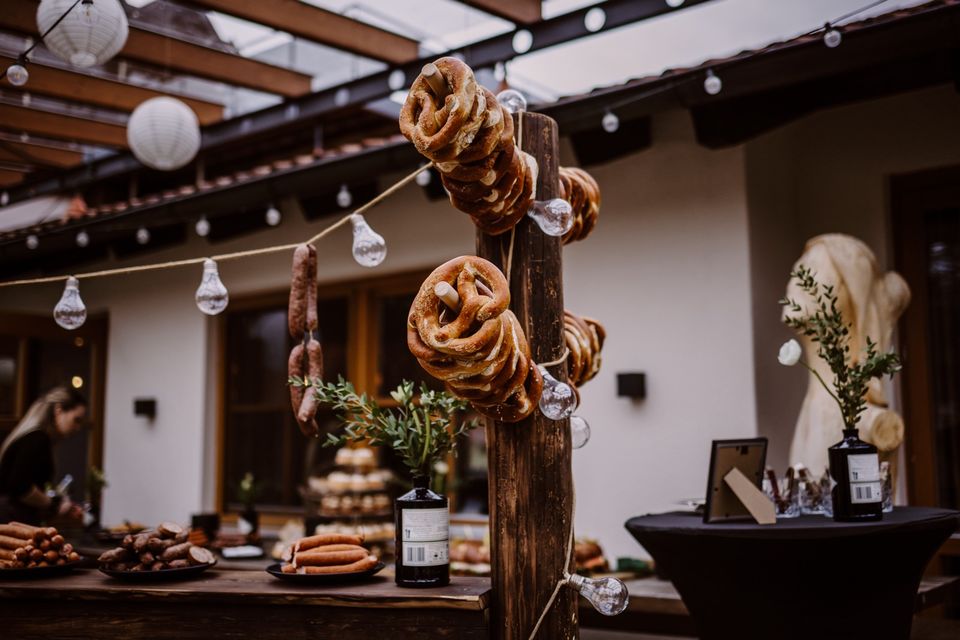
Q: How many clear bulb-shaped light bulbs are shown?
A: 8